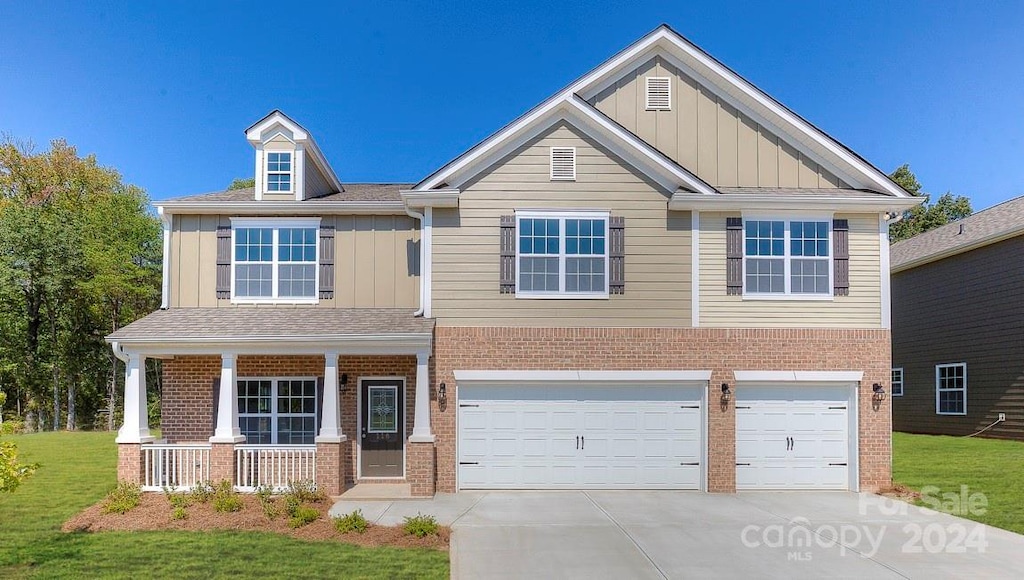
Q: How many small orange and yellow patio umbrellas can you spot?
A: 0